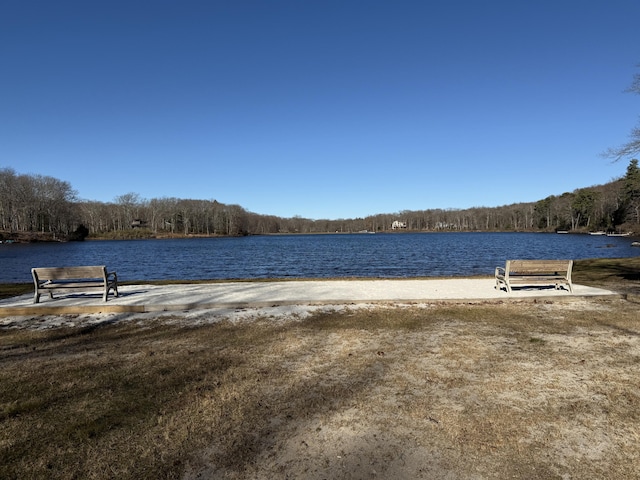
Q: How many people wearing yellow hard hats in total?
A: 0